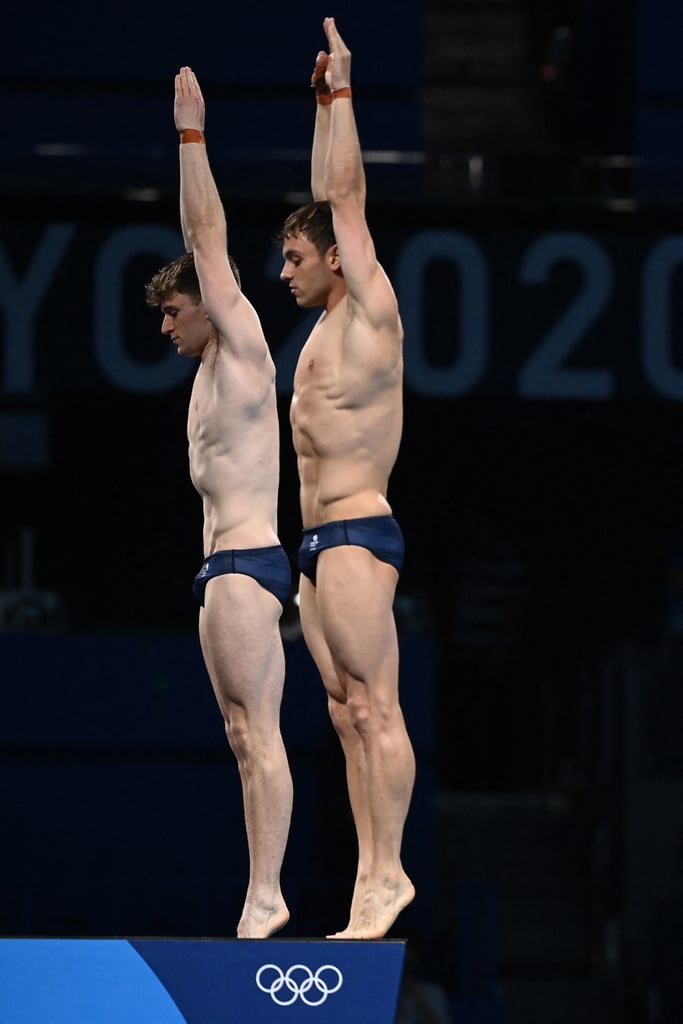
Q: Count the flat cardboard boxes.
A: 0